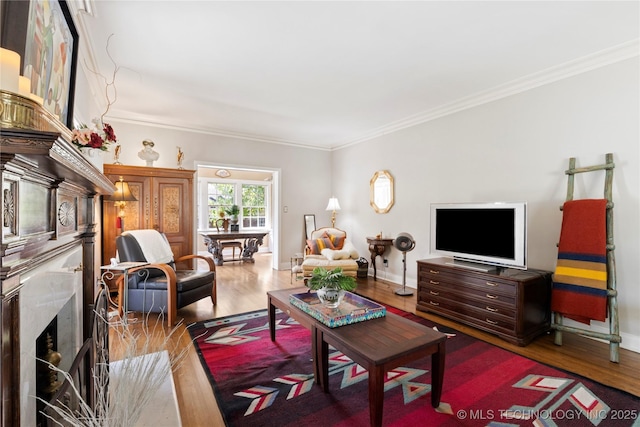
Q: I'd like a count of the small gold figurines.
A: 2